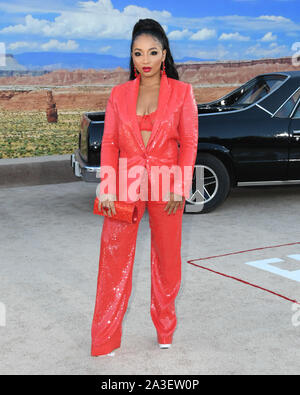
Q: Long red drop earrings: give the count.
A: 2